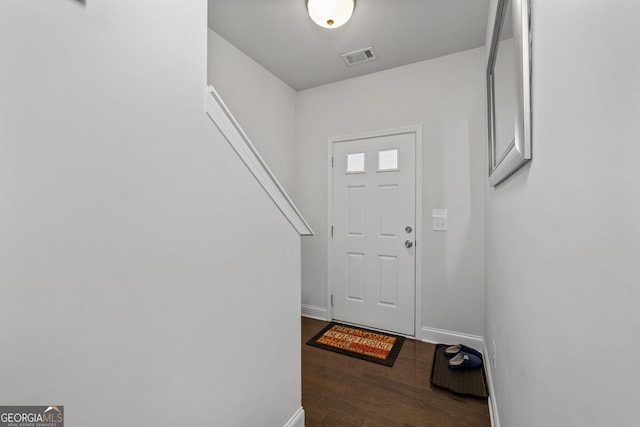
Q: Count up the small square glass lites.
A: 2